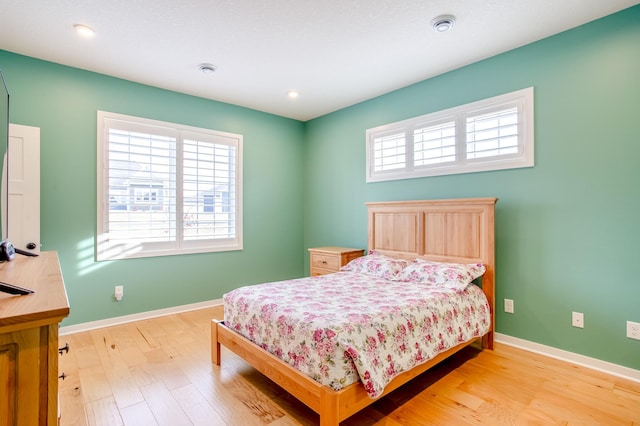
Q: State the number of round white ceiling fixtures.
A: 4